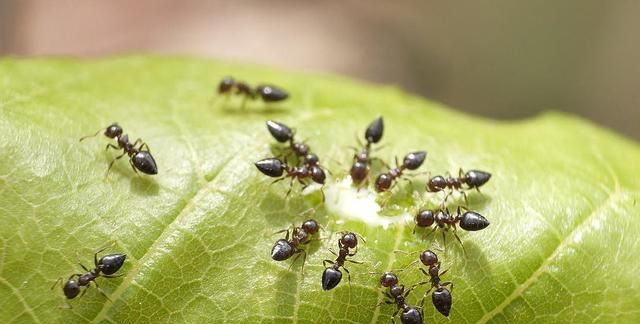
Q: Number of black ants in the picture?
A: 13